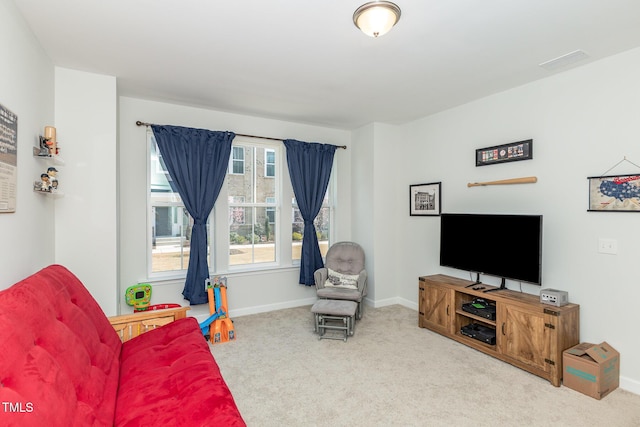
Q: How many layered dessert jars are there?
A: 0